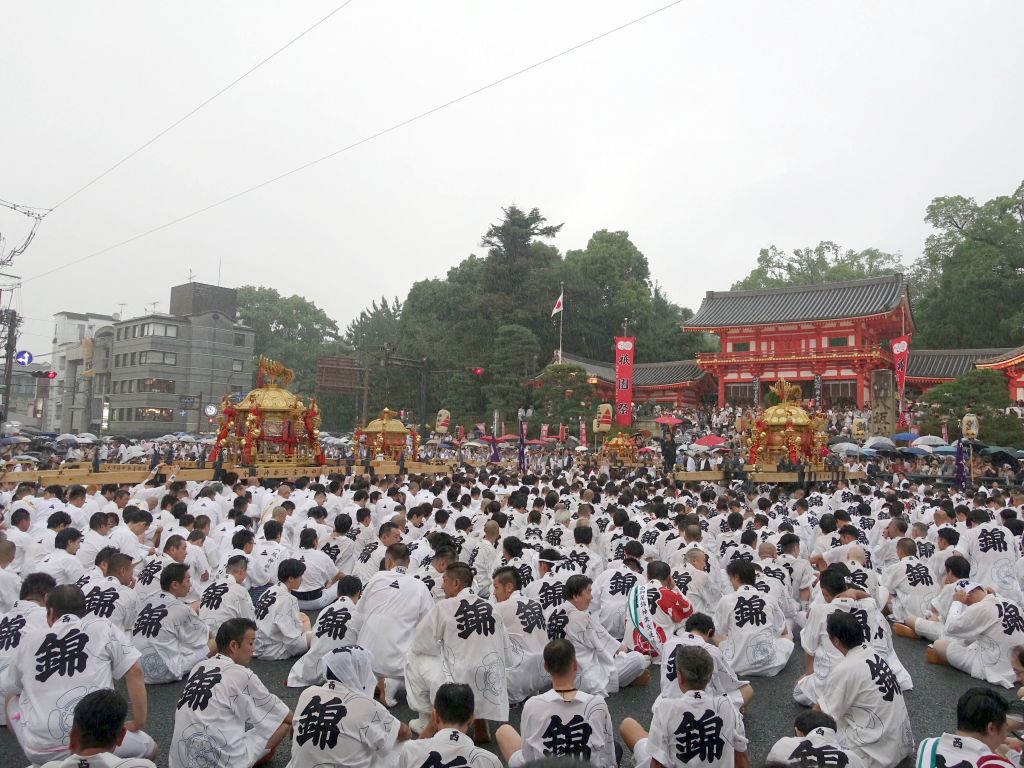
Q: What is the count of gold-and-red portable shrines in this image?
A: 4